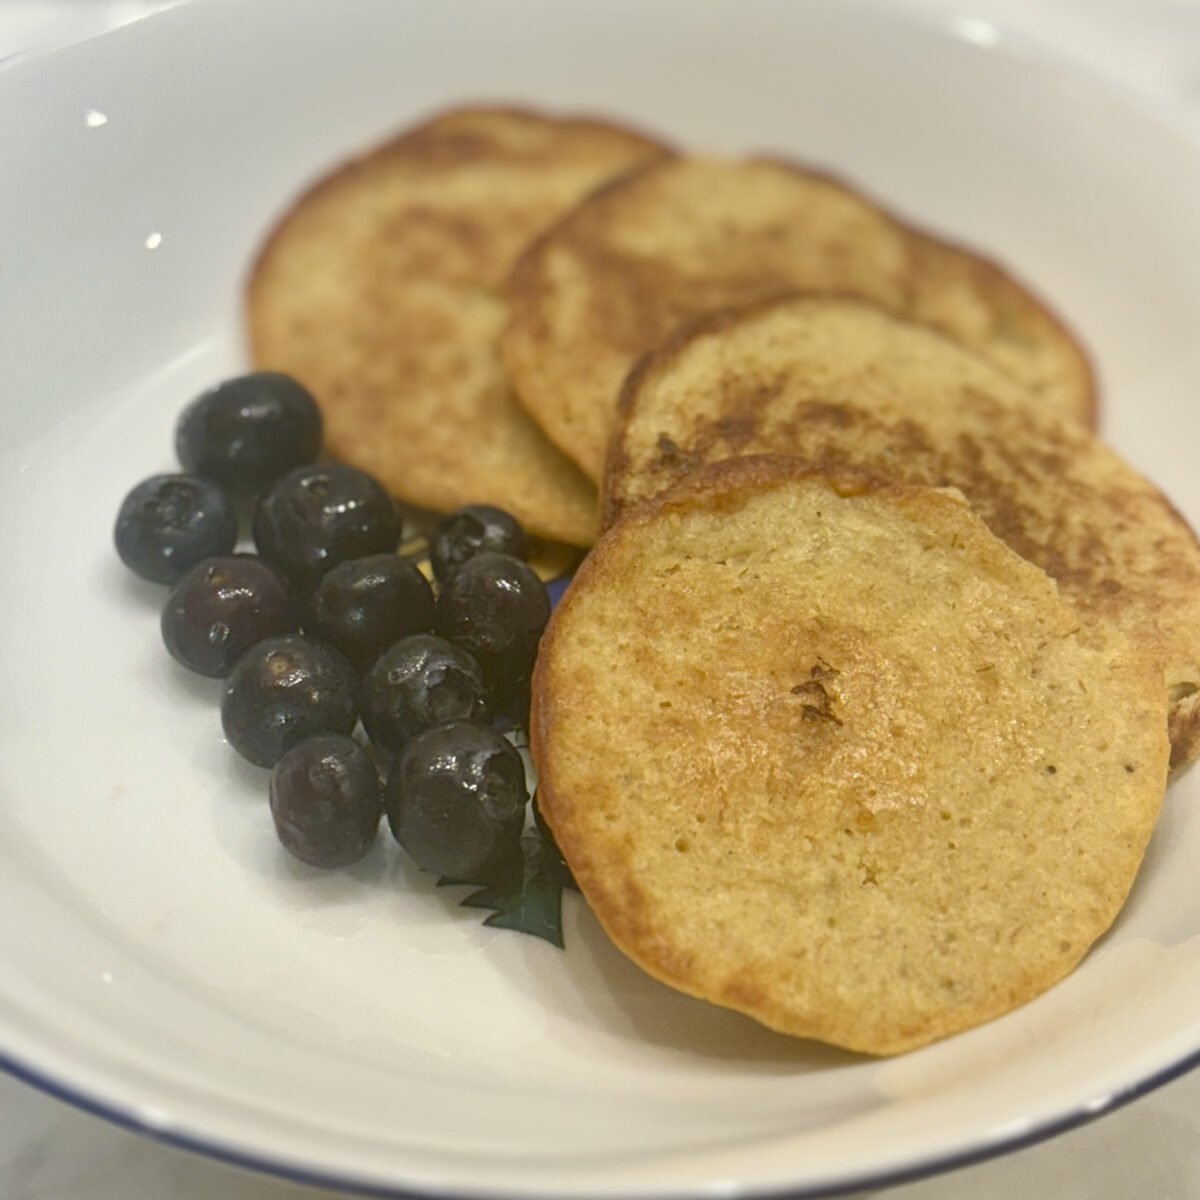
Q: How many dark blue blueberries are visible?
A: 11